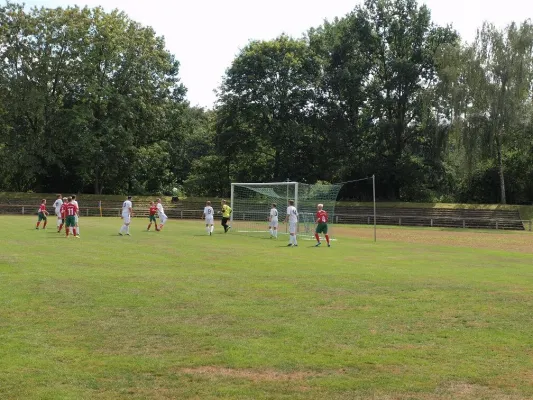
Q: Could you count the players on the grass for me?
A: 13